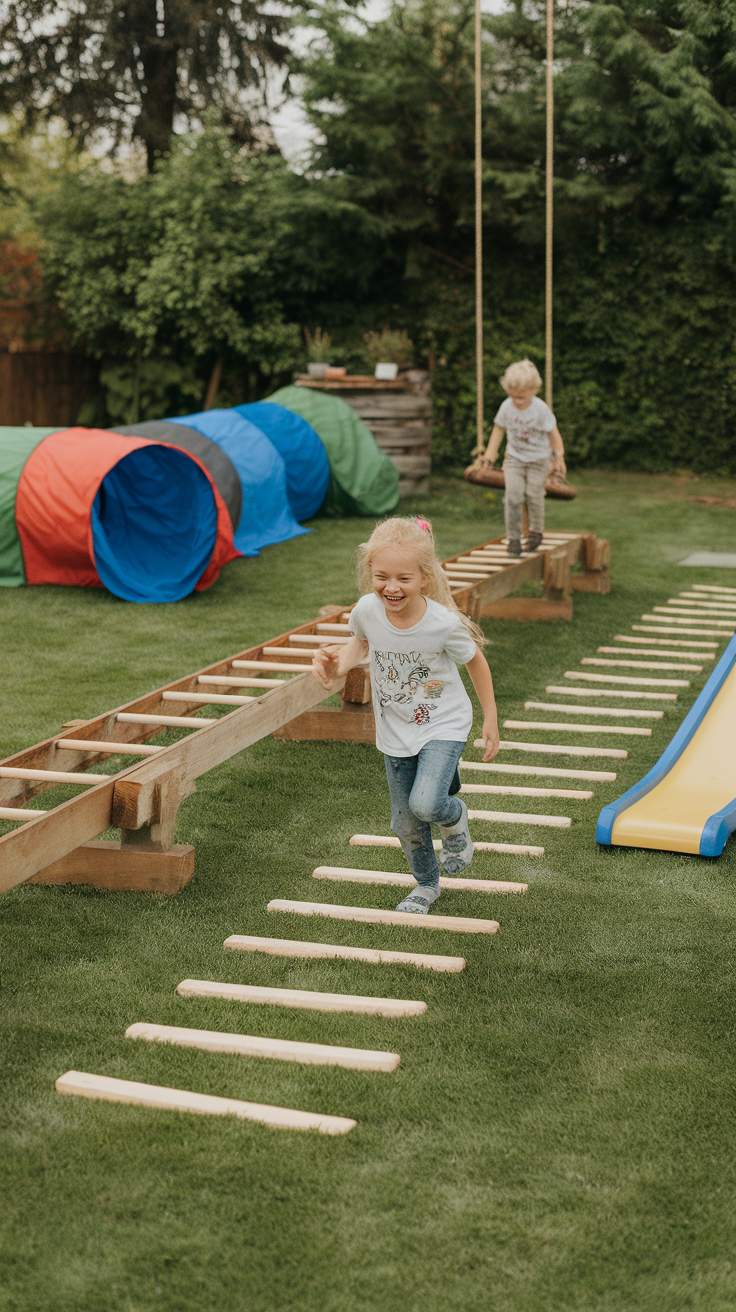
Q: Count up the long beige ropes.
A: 2